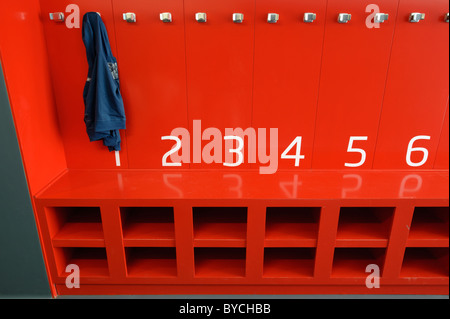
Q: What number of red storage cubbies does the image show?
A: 12